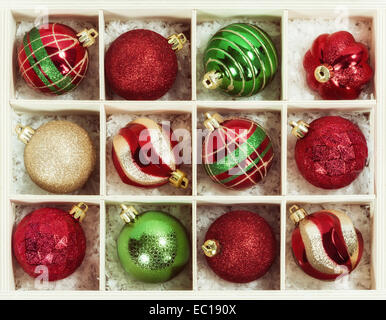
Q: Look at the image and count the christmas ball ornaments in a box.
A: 12